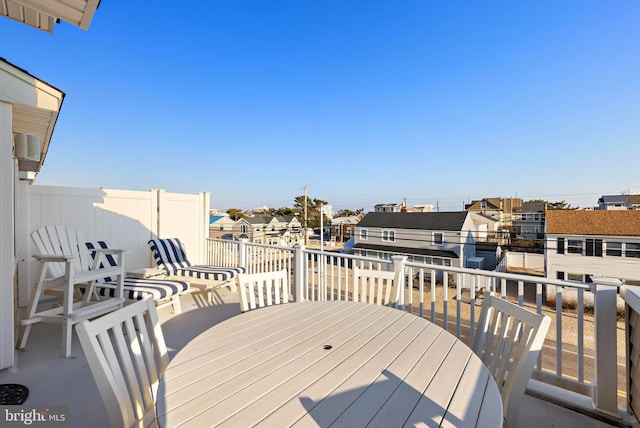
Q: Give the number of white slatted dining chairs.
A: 4